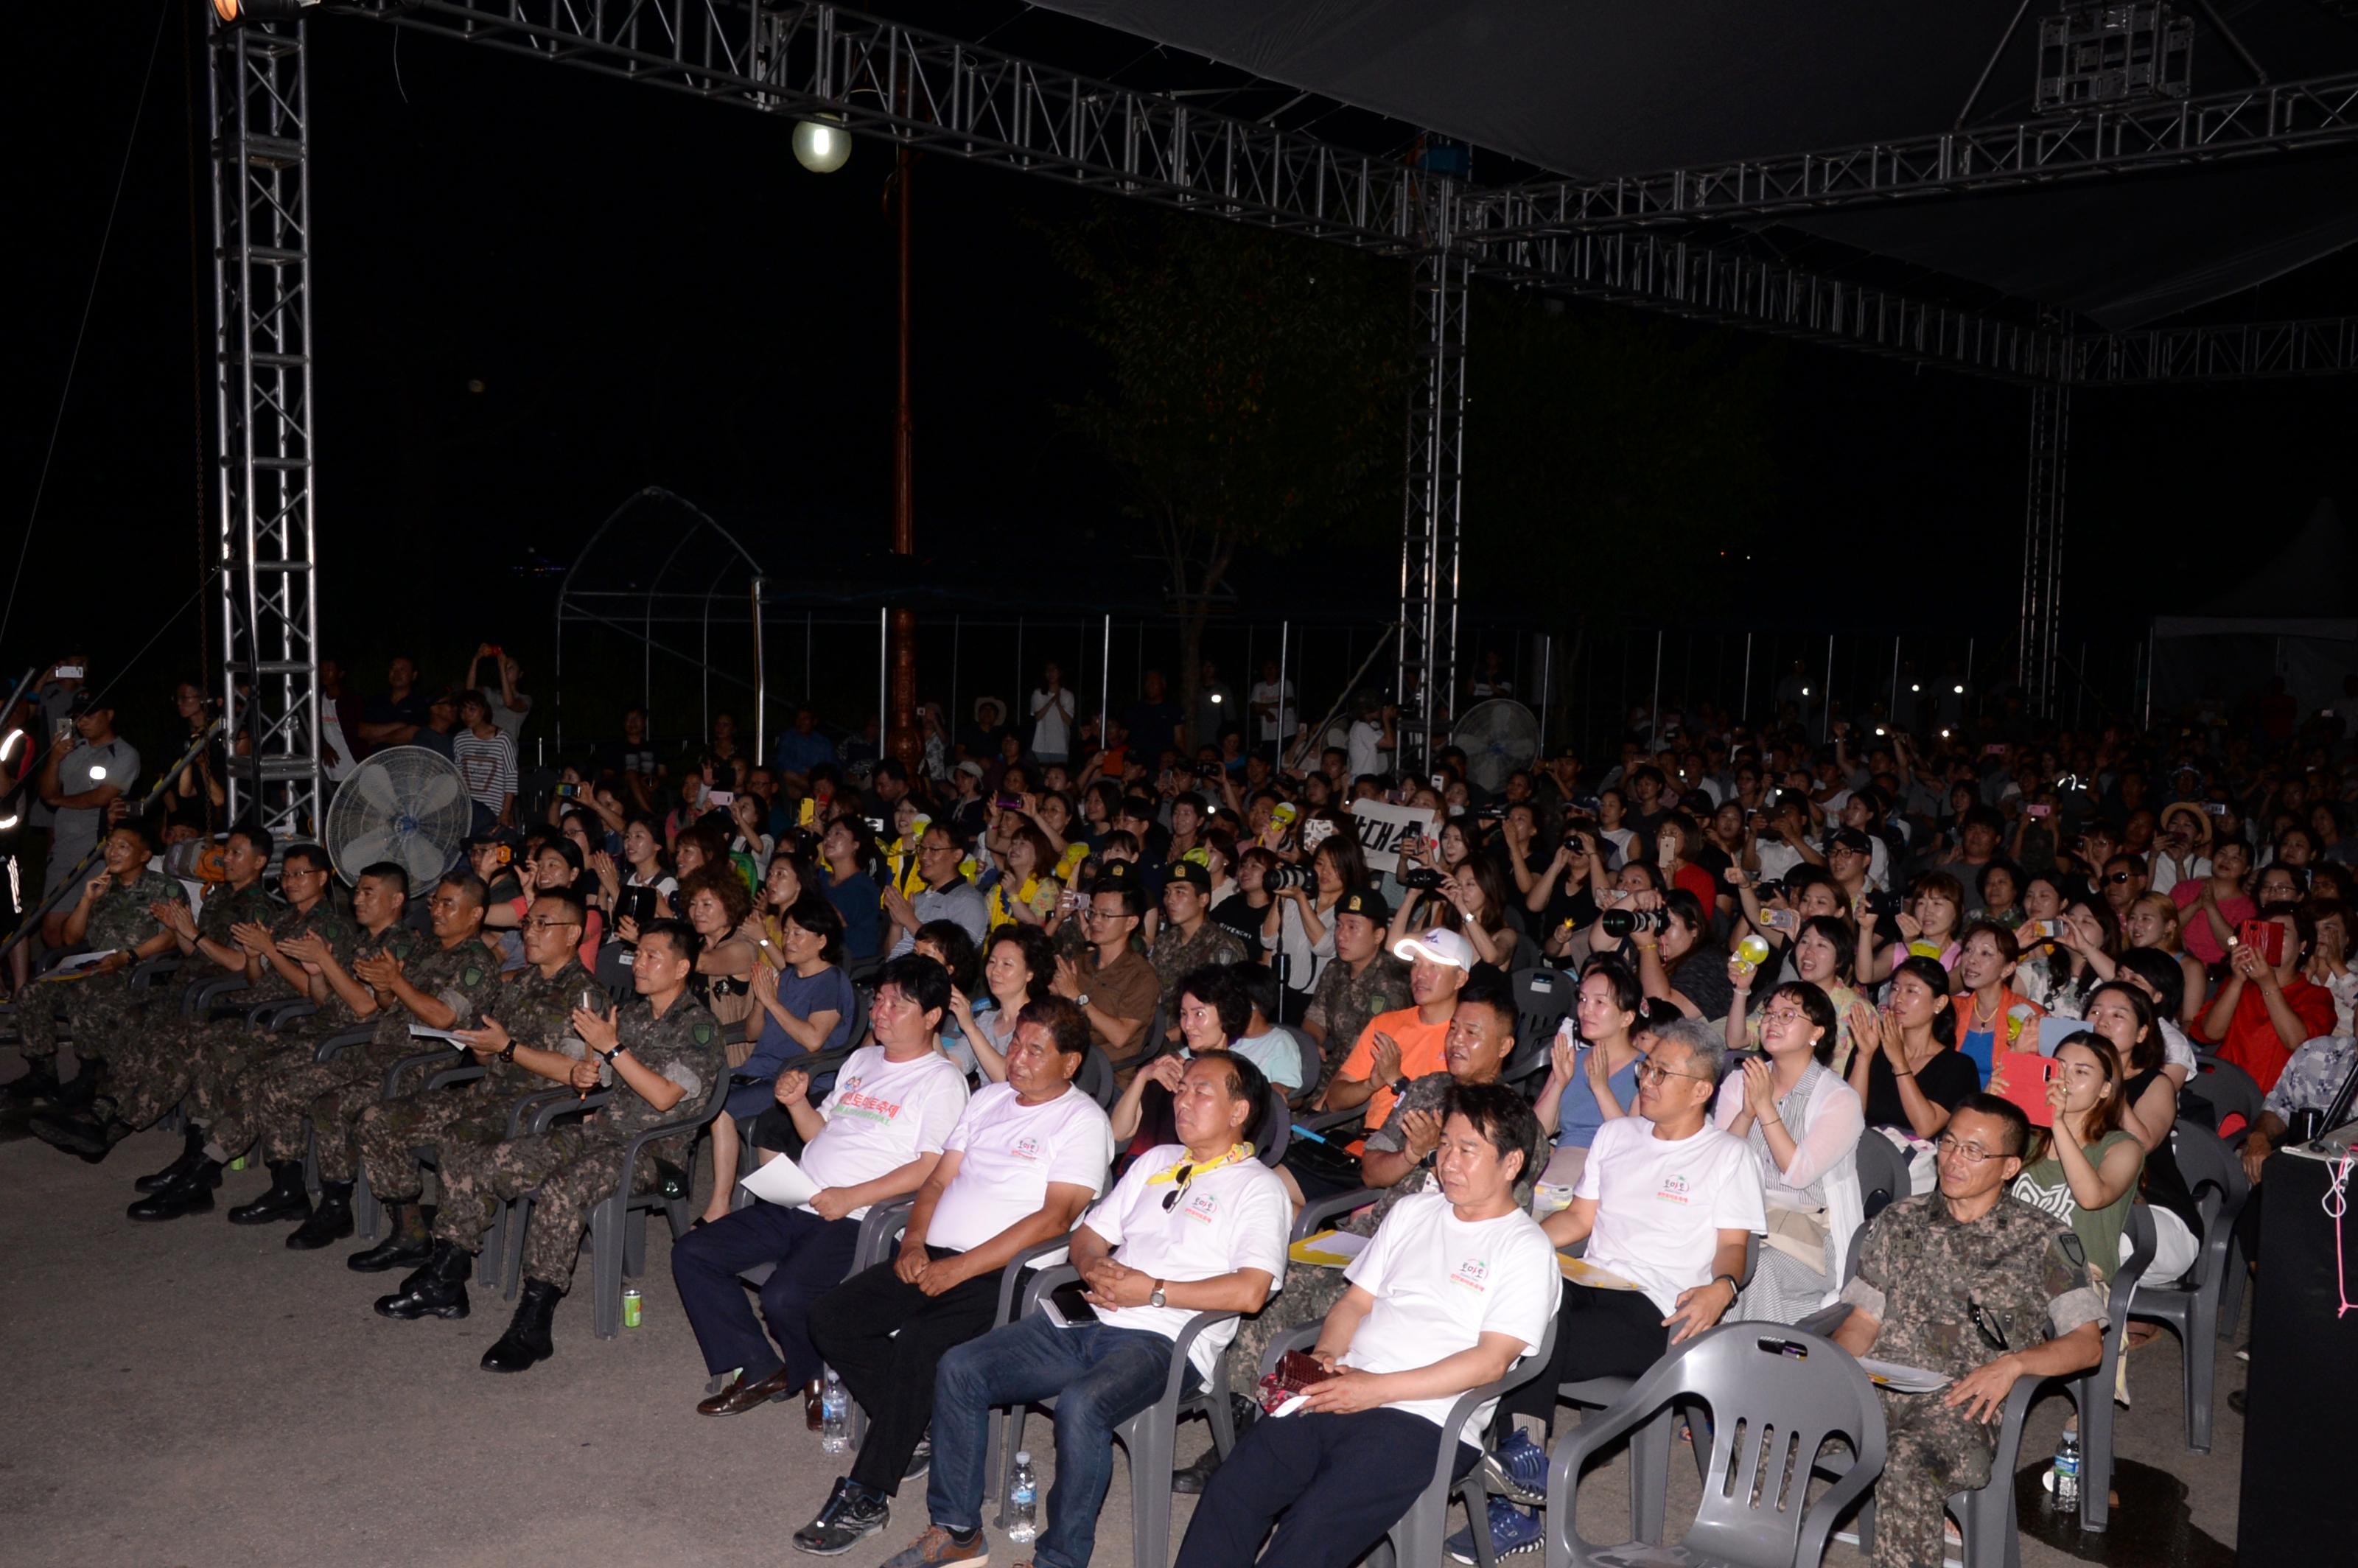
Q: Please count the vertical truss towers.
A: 3